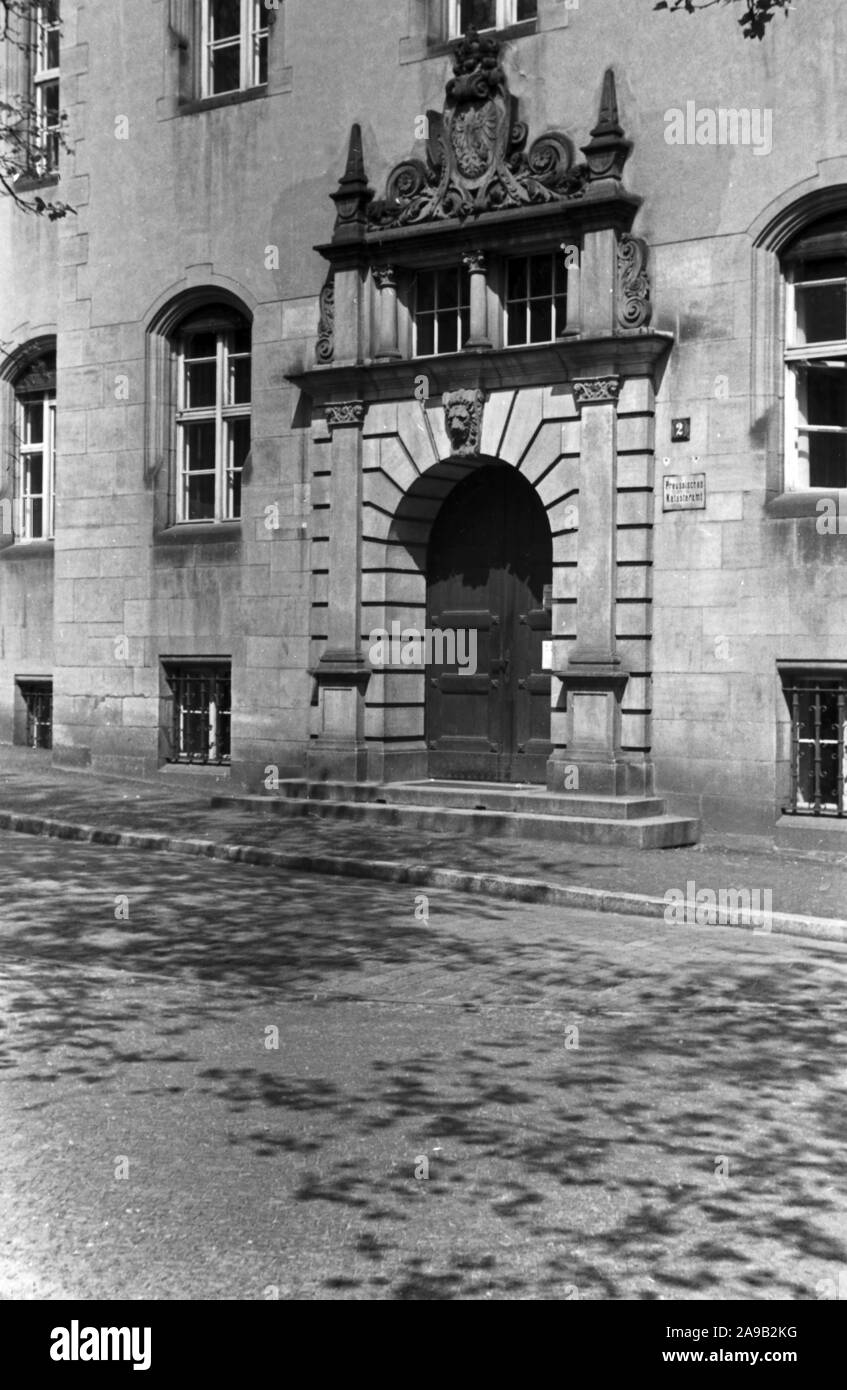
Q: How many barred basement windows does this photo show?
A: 3